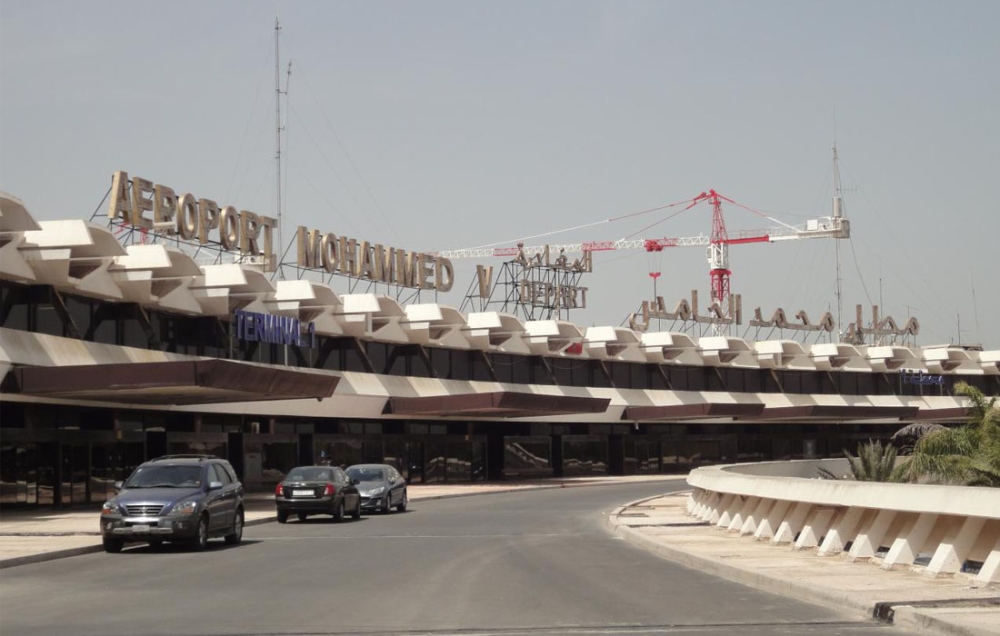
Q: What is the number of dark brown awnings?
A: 5